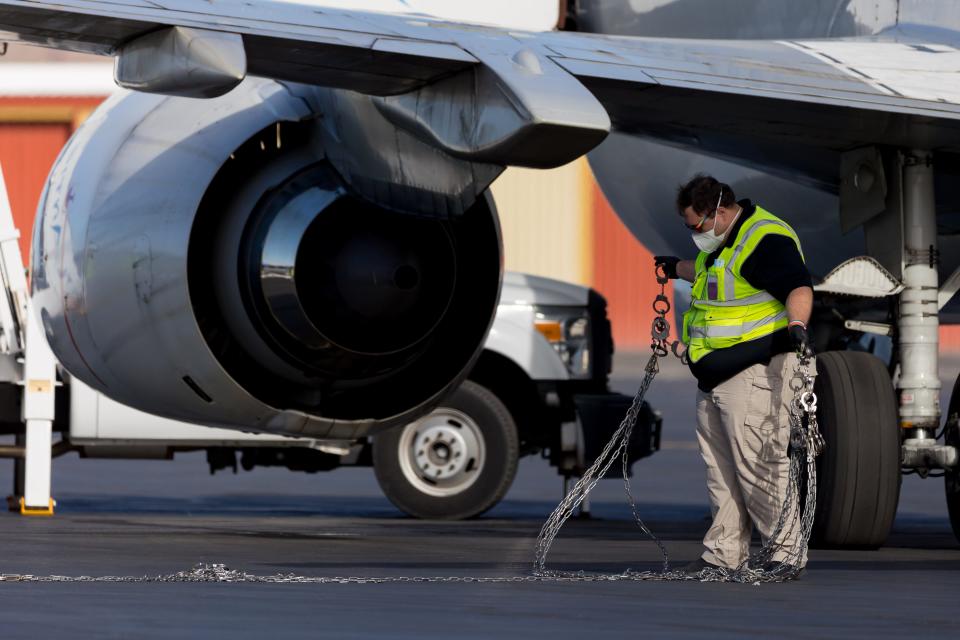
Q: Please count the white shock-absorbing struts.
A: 1